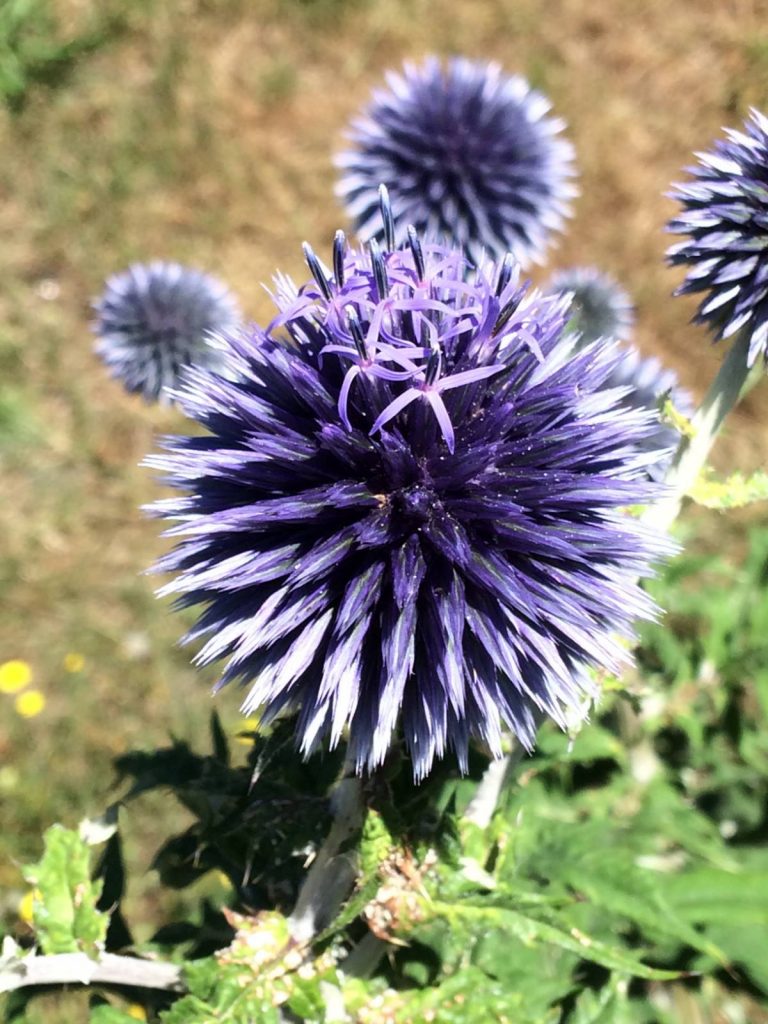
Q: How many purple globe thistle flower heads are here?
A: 6